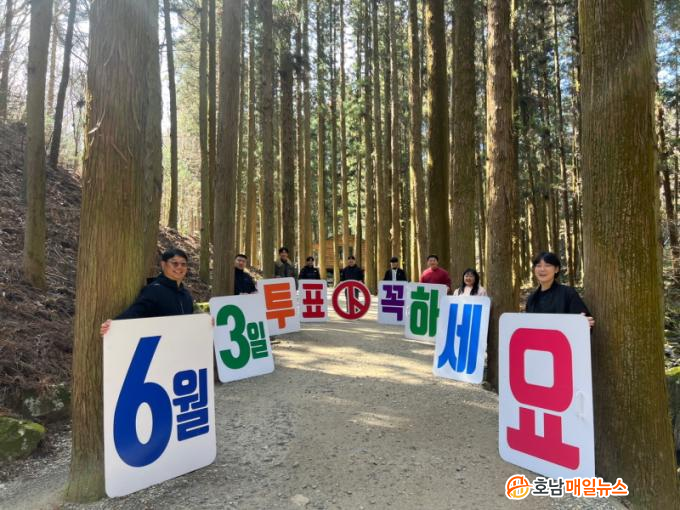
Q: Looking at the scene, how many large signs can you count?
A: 9